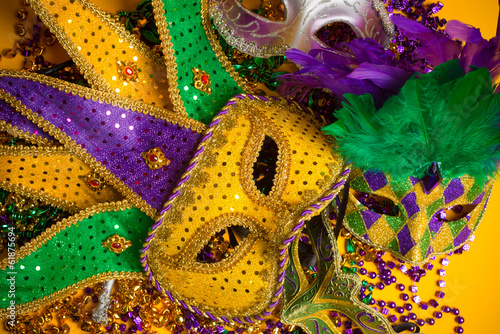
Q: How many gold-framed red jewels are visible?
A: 5